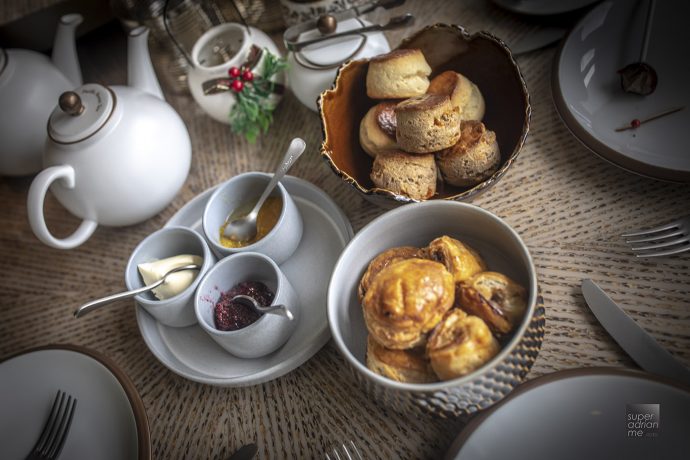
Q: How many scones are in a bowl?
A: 6